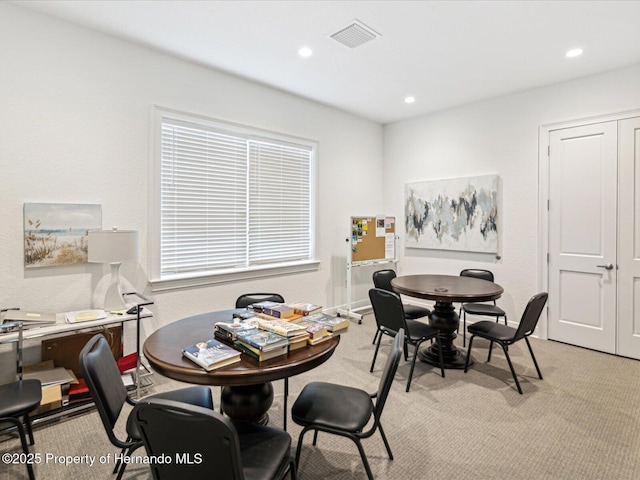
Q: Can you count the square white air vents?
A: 1